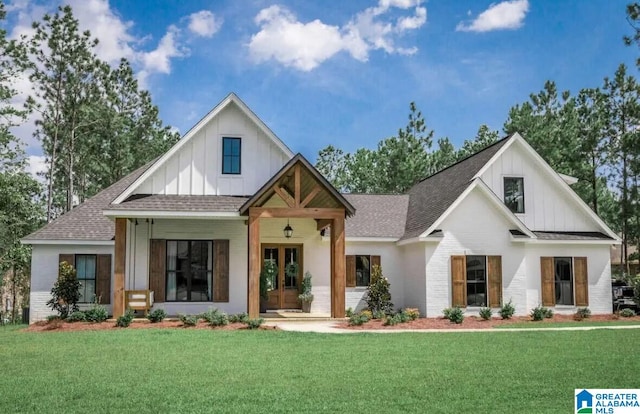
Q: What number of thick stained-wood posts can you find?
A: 3